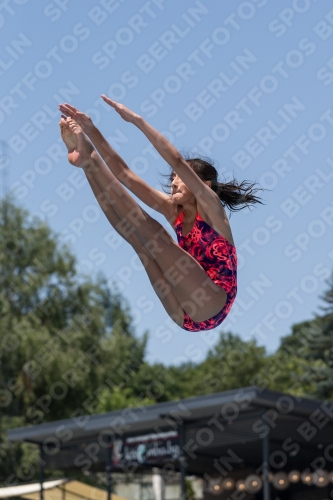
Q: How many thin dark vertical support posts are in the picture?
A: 4